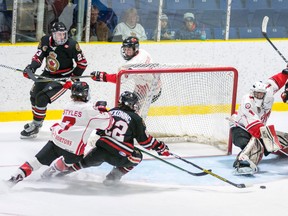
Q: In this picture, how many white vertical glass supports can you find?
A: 4